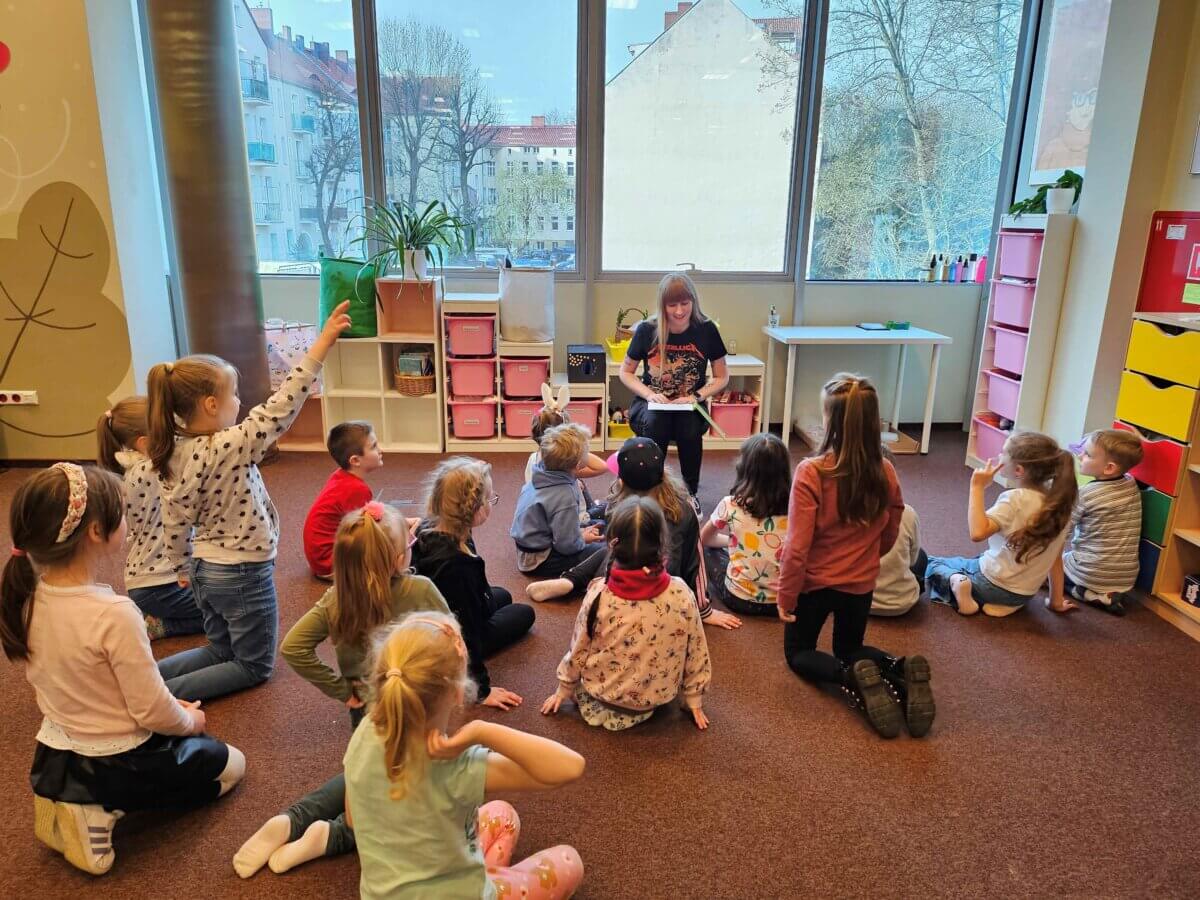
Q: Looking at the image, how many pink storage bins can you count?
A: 12